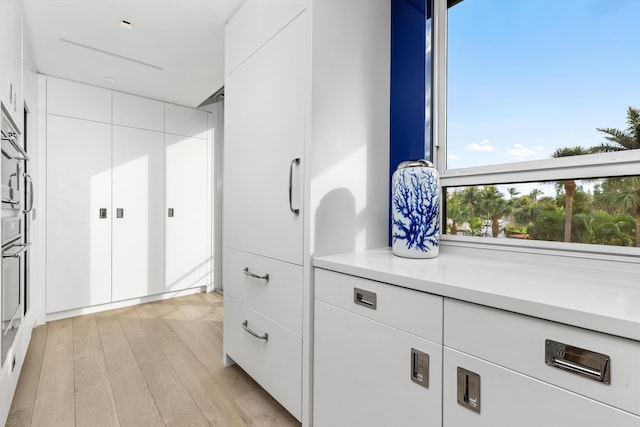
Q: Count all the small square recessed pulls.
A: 3